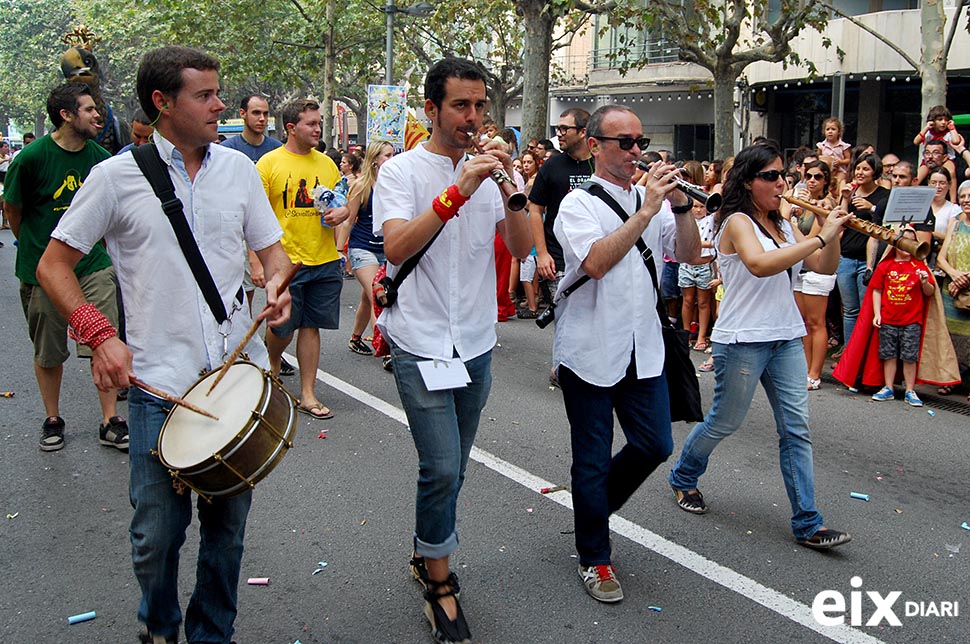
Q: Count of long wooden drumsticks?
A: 2